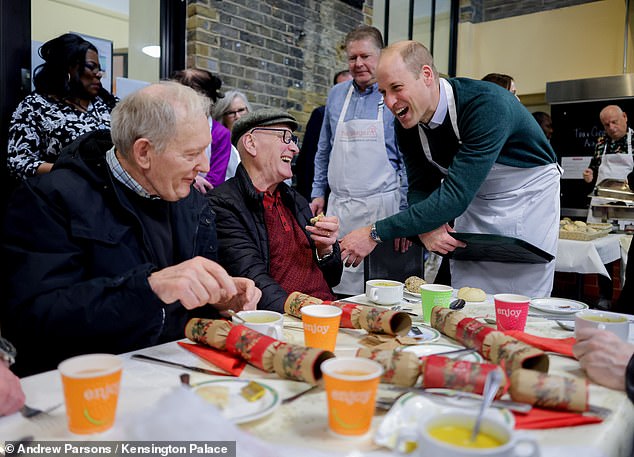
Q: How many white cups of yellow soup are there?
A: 4